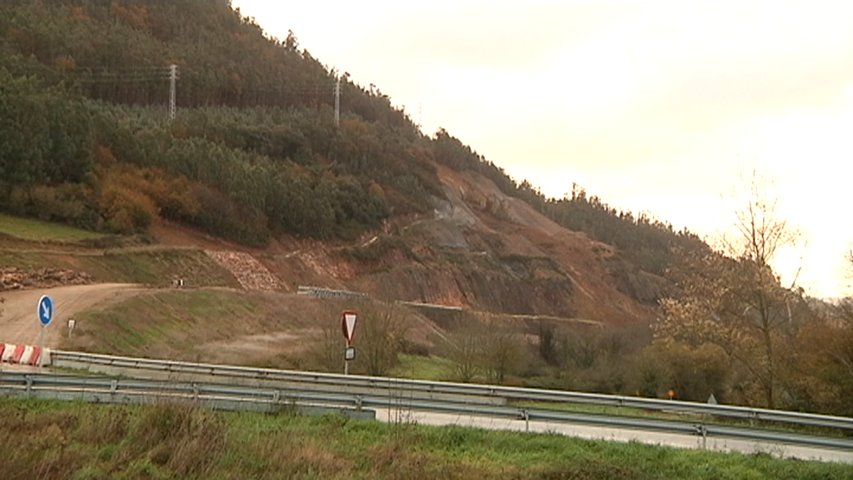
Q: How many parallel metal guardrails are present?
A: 2